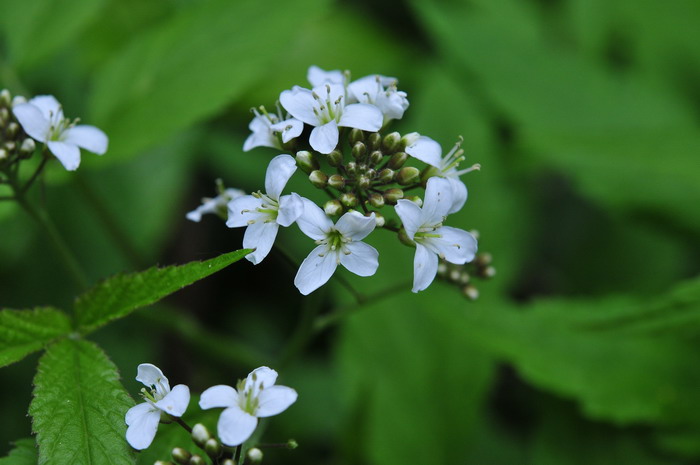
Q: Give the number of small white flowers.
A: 12